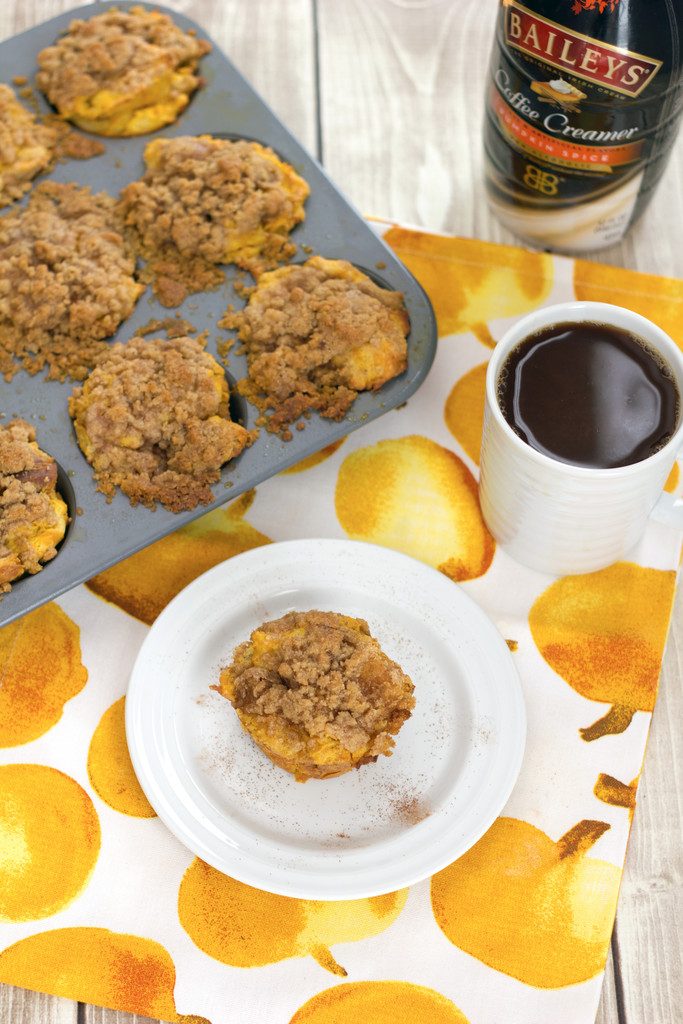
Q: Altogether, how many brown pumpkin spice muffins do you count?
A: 8